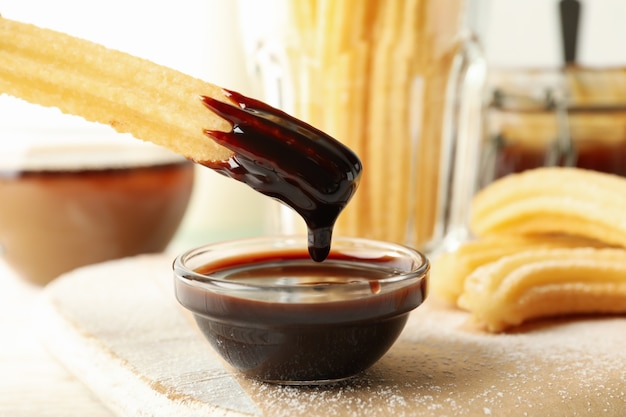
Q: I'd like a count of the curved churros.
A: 3